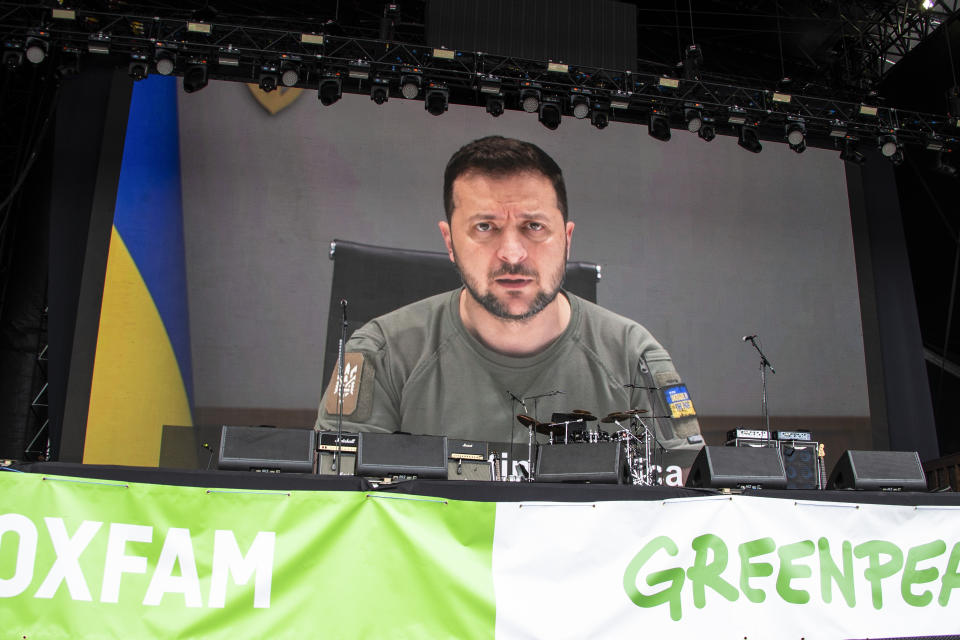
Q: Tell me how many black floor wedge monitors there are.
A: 5